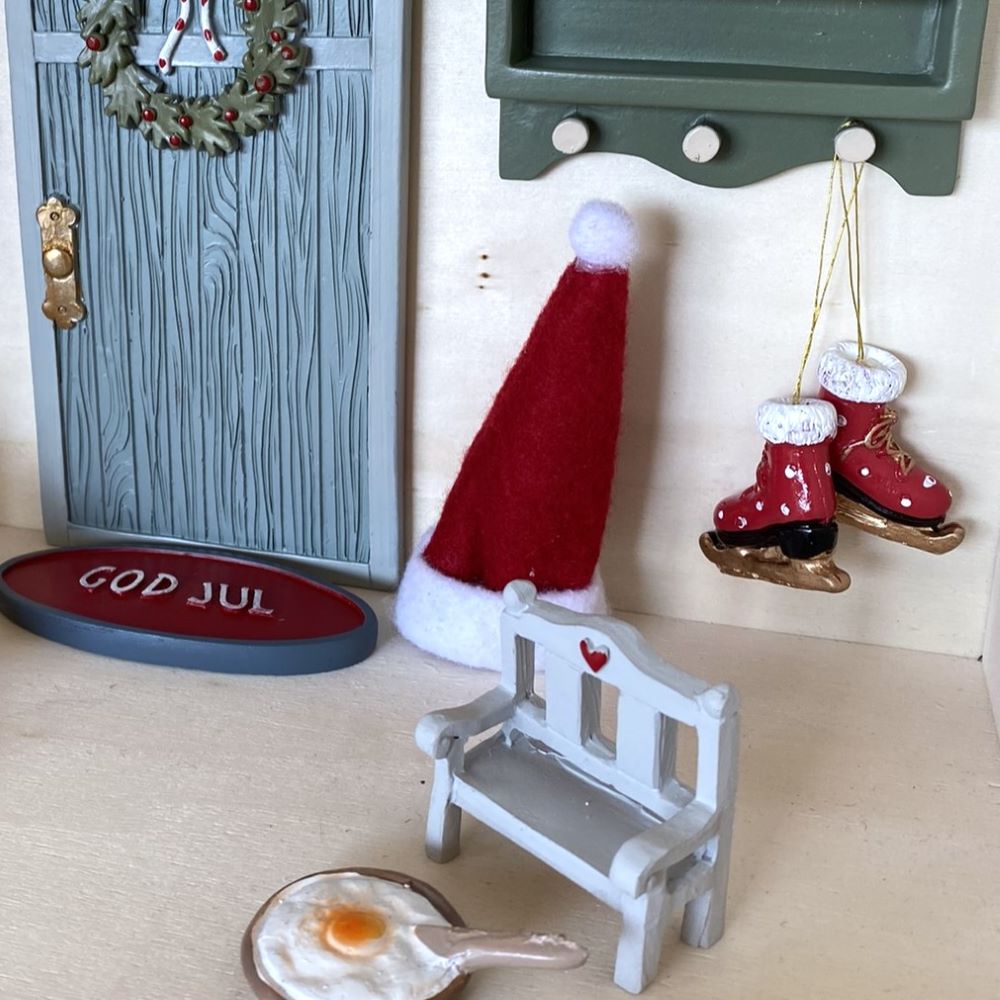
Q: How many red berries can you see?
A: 9